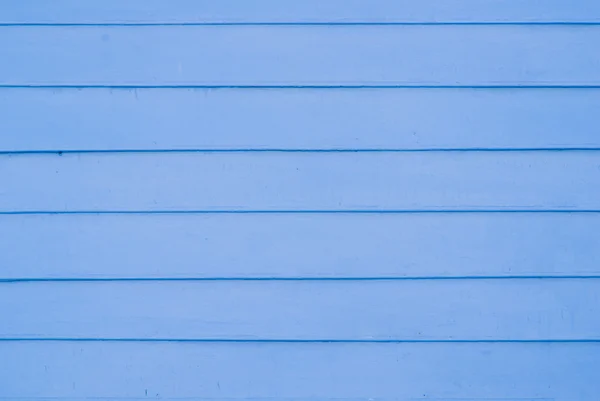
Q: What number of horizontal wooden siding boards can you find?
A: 7